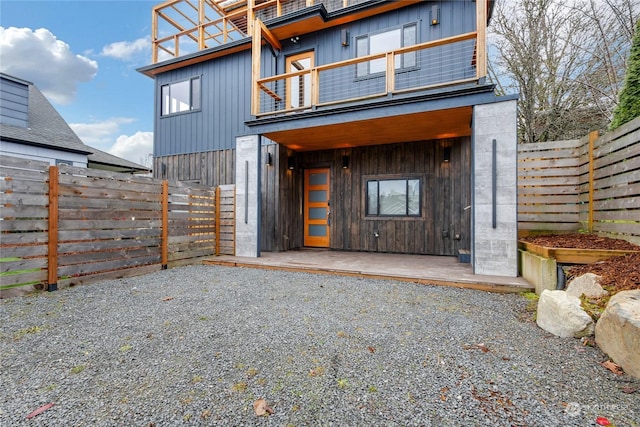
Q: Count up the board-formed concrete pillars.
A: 2